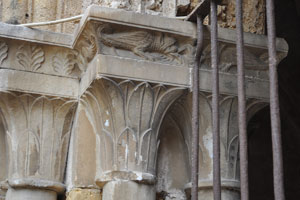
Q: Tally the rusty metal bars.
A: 4